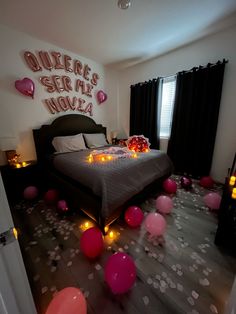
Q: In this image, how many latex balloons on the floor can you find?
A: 13